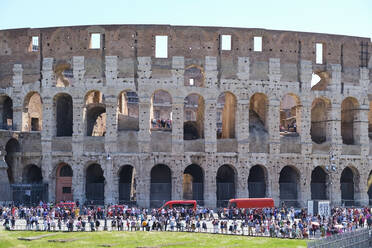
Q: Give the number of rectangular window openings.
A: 6